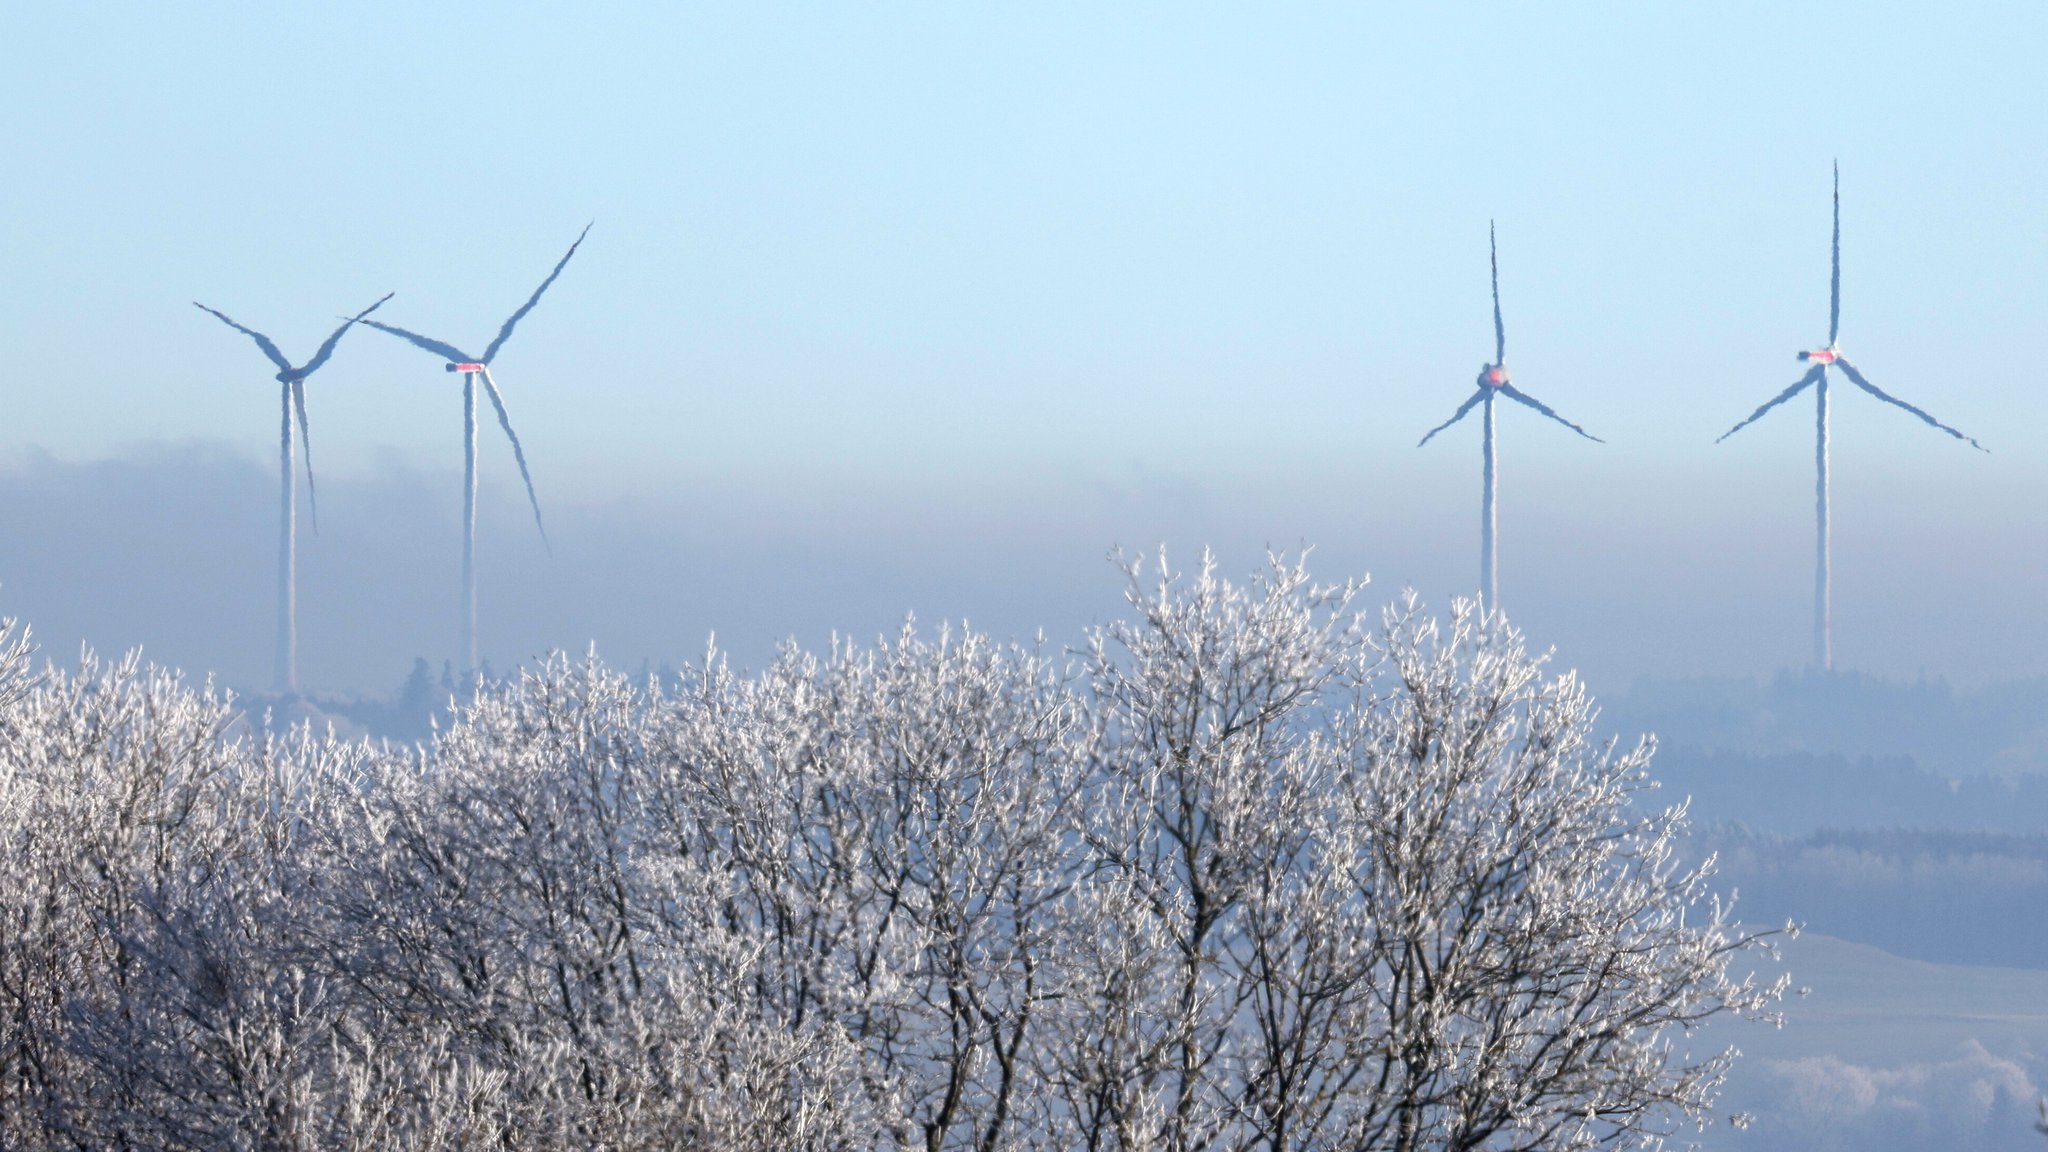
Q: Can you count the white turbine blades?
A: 12